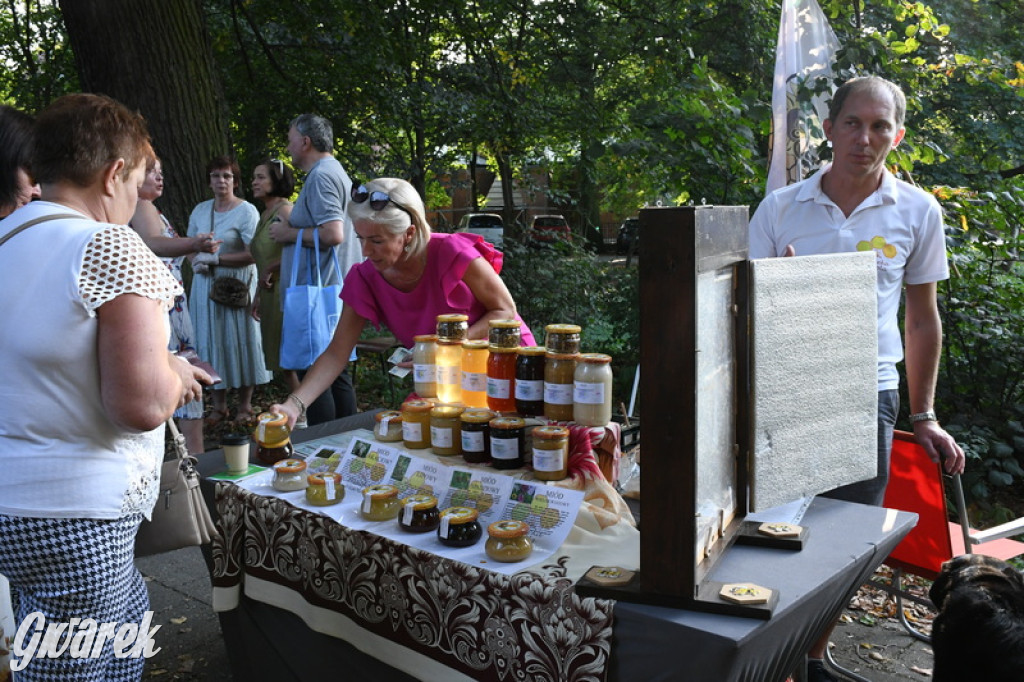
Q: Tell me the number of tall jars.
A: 7